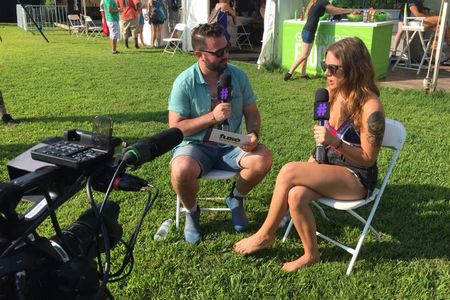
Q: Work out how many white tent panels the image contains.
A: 2